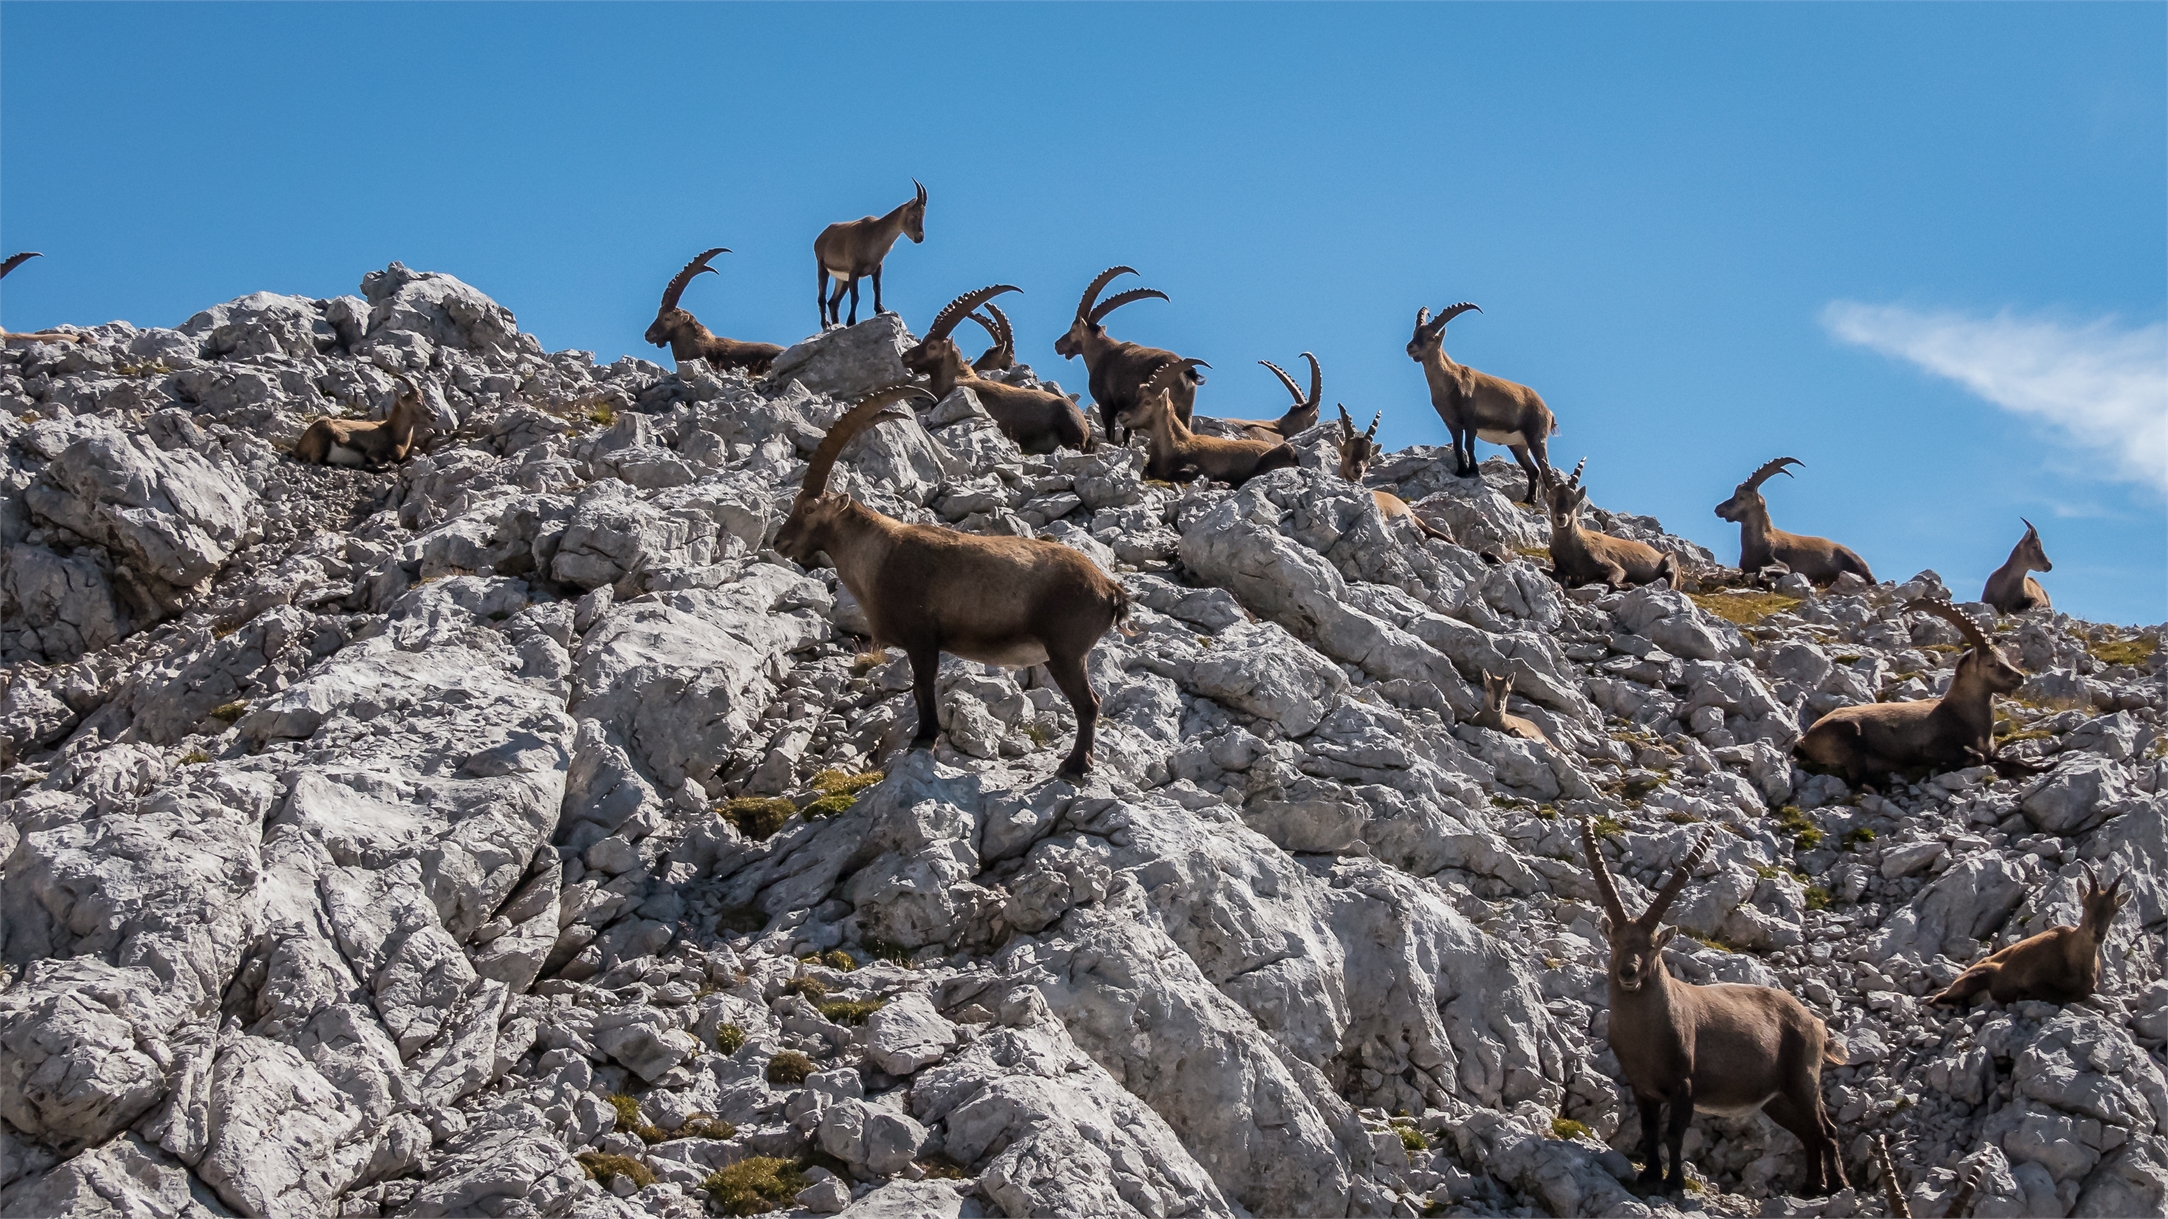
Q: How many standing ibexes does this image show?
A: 5